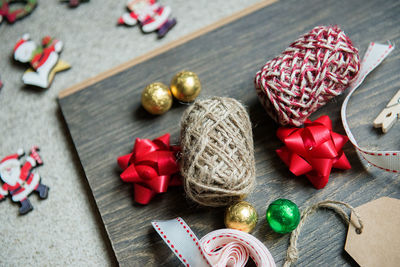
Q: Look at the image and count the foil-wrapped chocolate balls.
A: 4